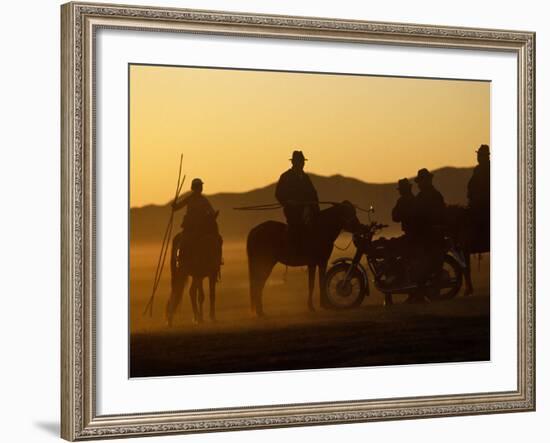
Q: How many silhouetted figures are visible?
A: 5